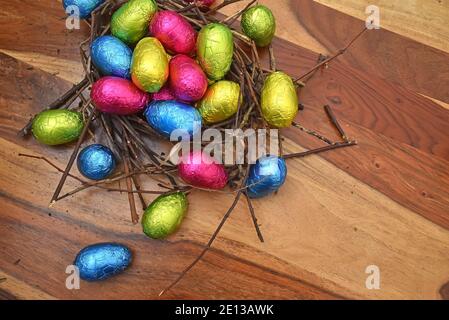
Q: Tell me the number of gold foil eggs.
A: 3